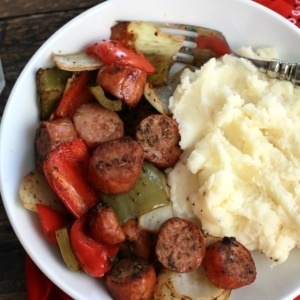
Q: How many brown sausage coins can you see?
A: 10